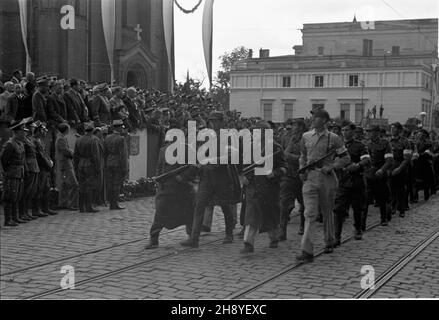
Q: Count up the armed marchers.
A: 4